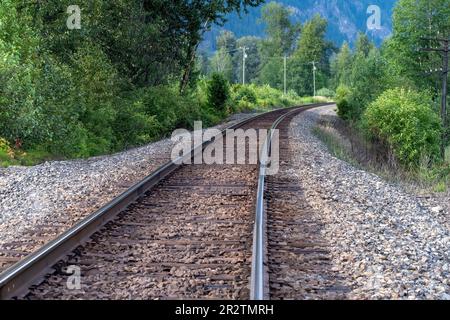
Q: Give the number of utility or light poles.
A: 4